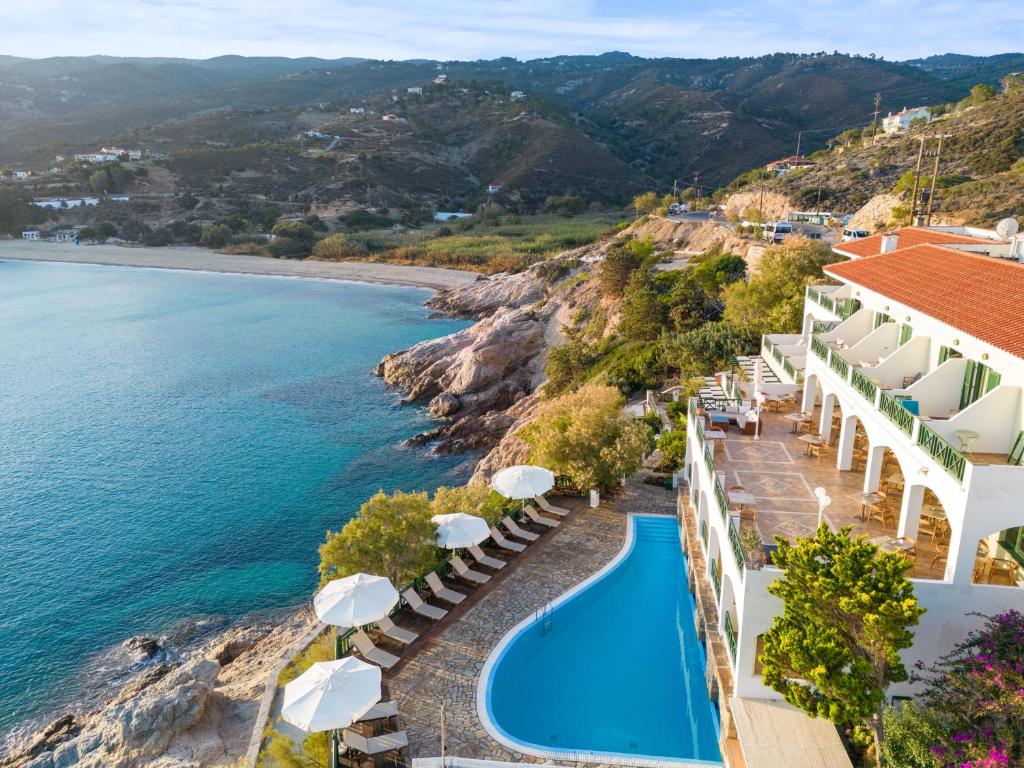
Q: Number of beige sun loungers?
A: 12